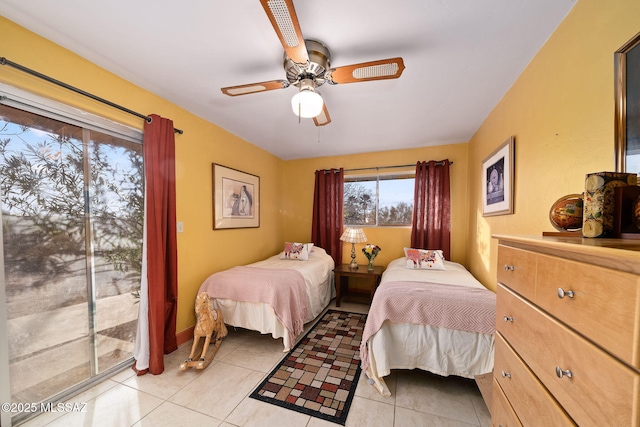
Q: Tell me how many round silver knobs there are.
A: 5